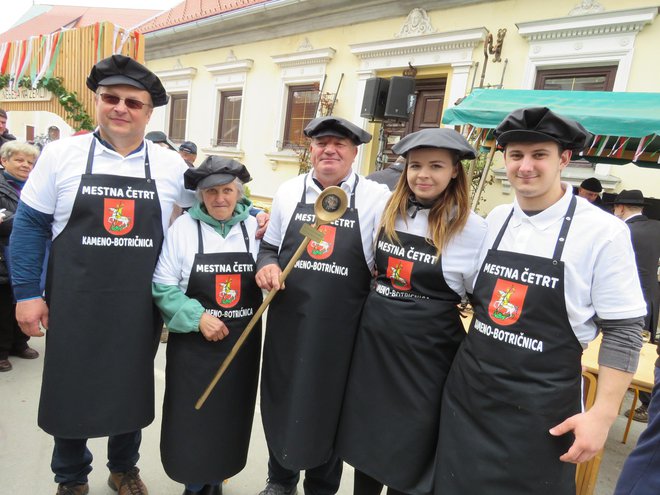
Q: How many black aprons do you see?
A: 5